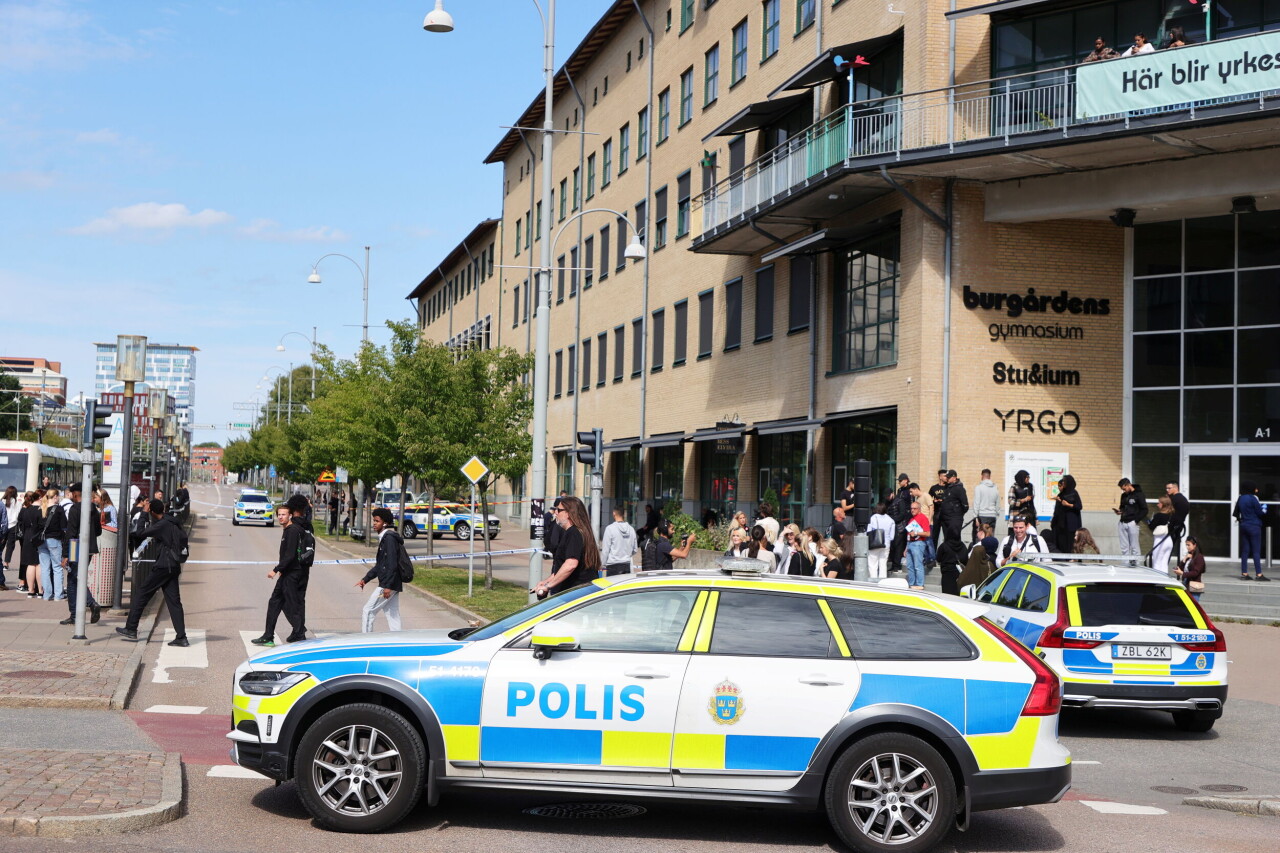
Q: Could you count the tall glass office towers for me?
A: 1